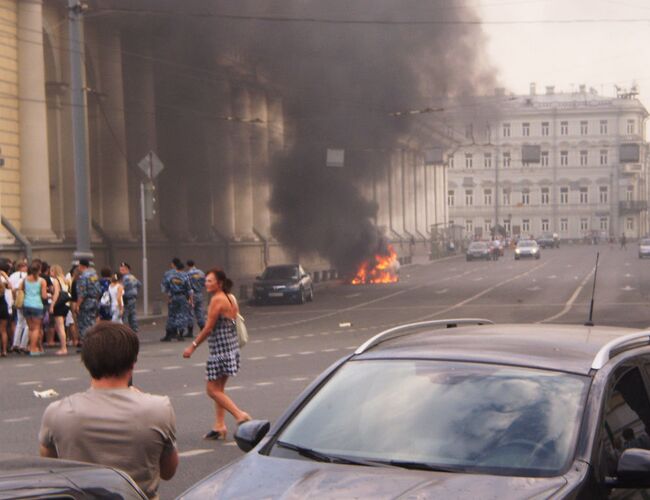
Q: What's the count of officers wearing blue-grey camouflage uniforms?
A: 5